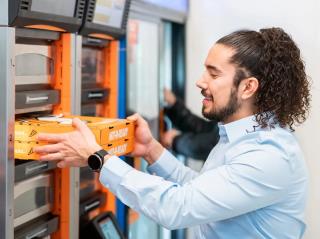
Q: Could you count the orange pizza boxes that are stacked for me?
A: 2